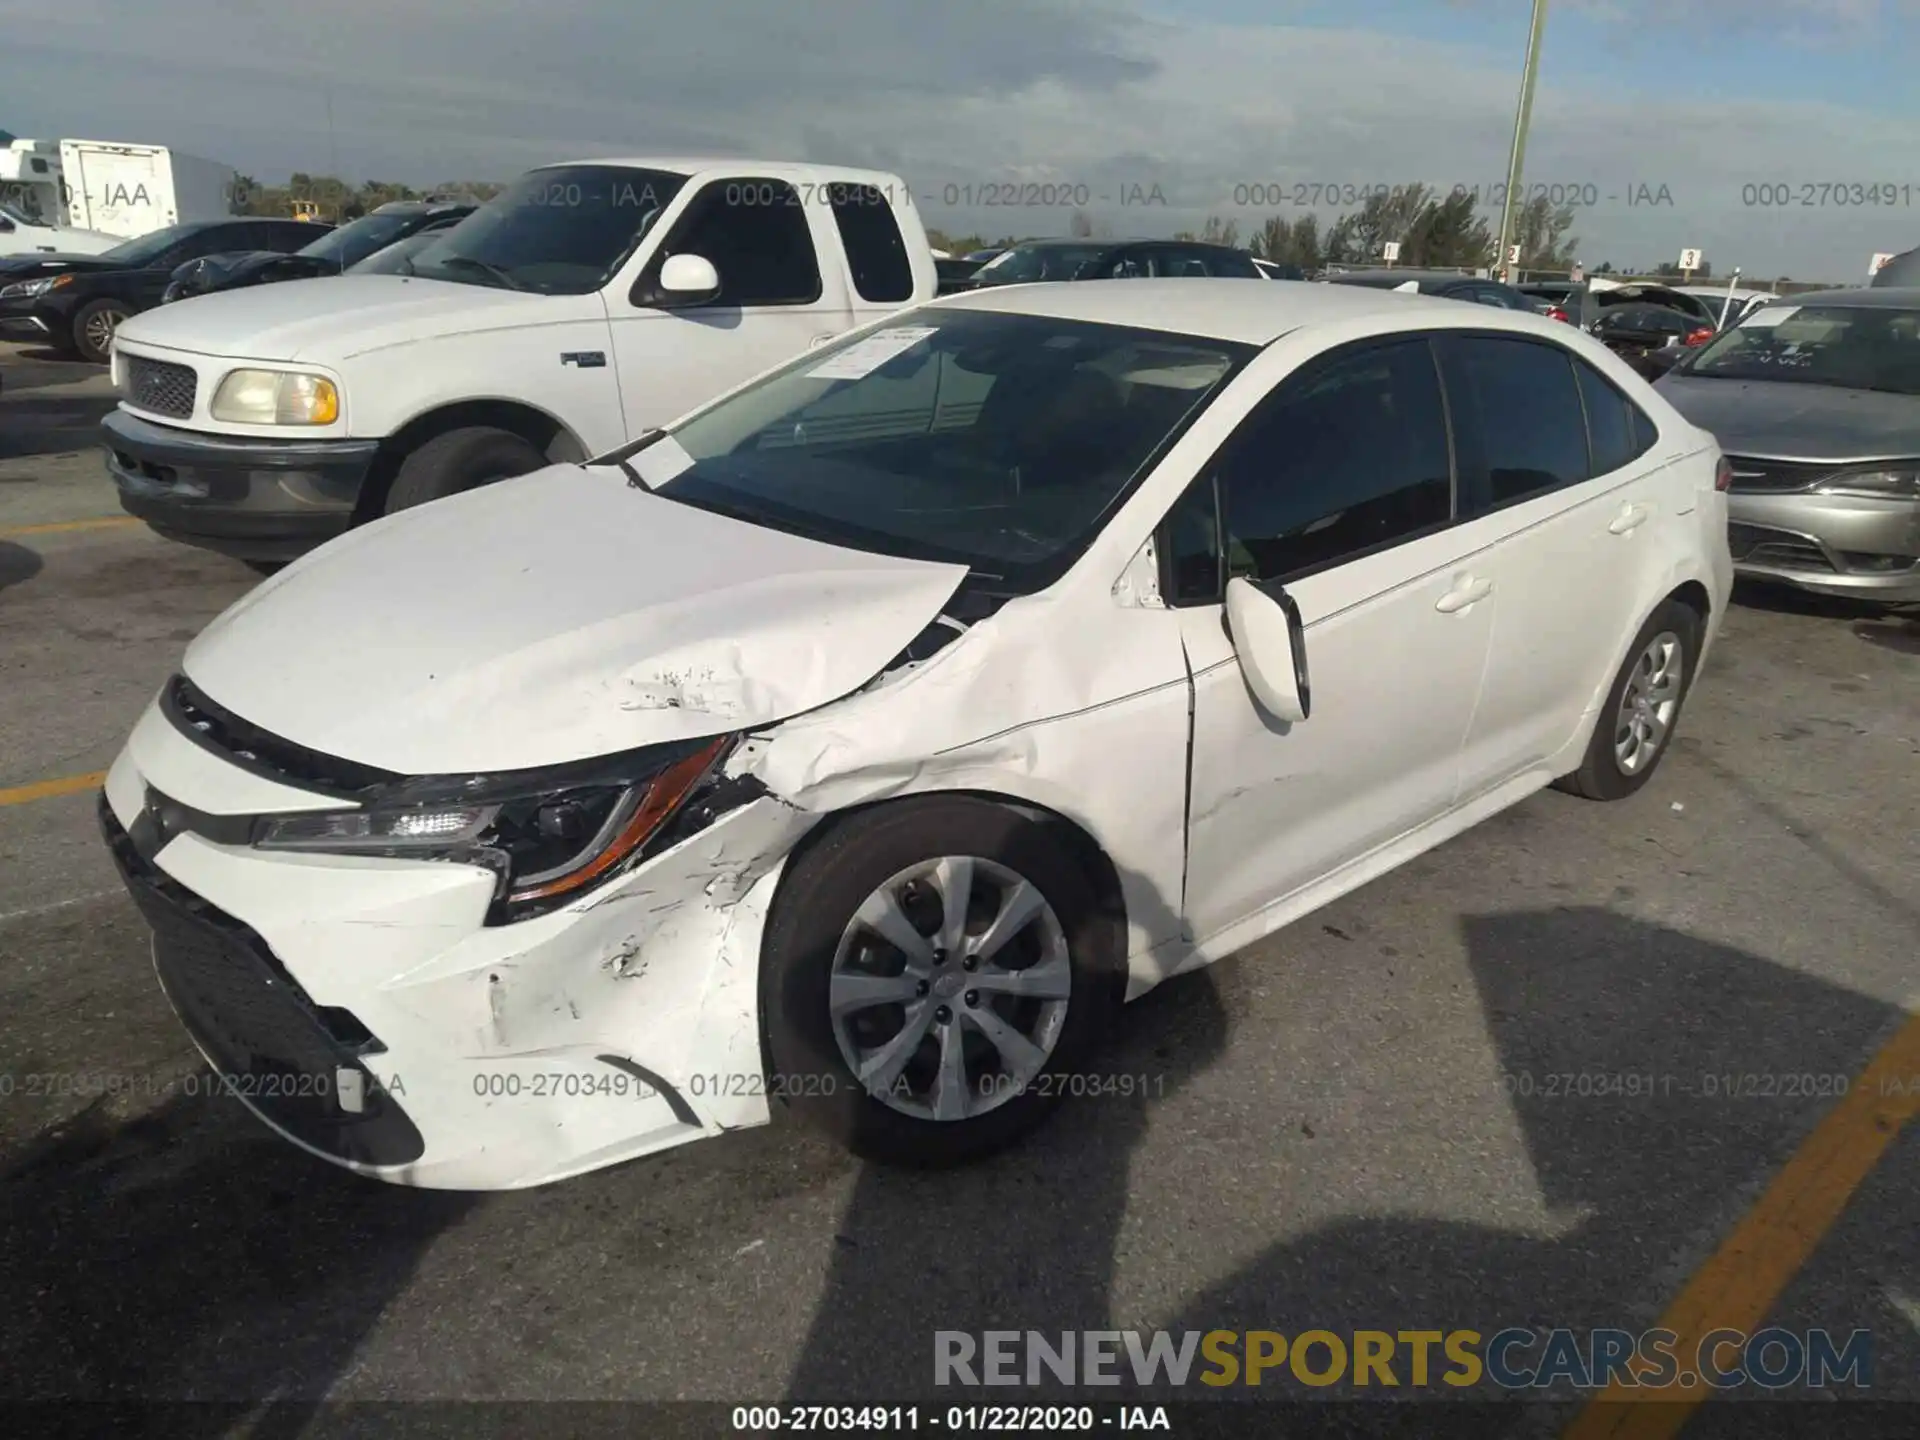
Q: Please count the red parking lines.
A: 0